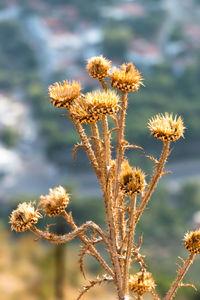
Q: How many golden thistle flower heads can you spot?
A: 11